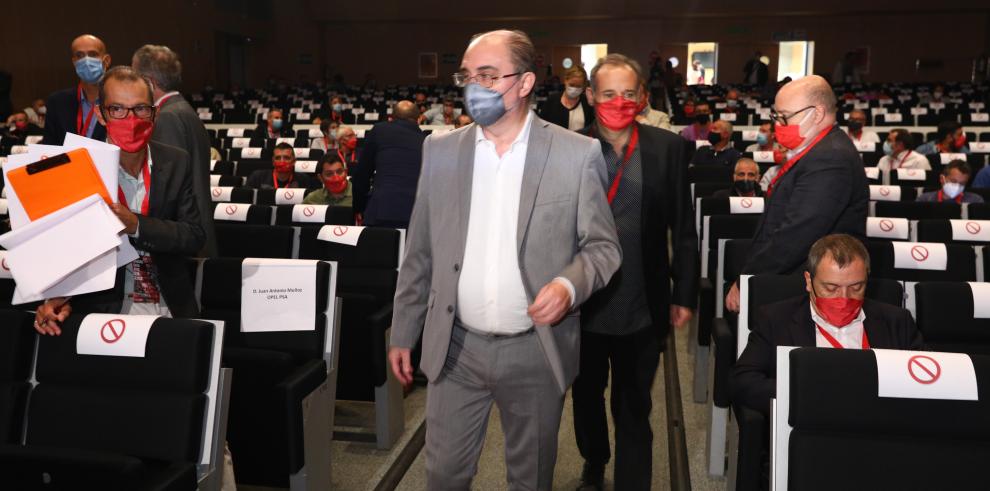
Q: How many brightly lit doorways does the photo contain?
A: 3